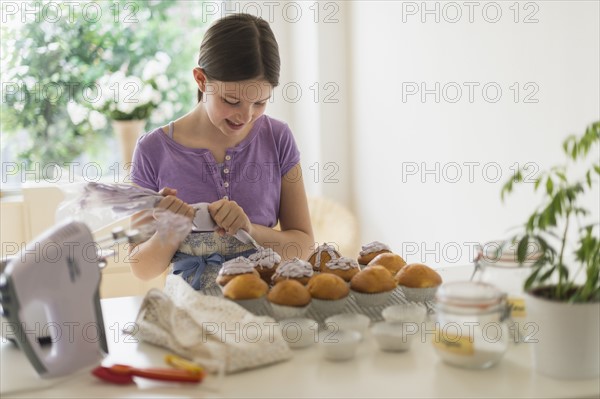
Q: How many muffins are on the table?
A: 12